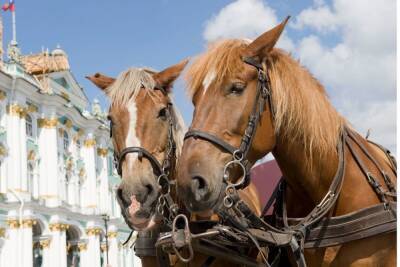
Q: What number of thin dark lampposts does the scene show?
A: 1